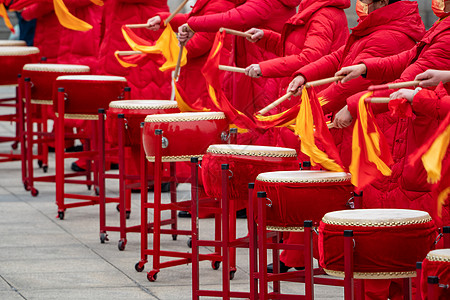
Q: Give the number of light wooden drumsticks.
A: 11